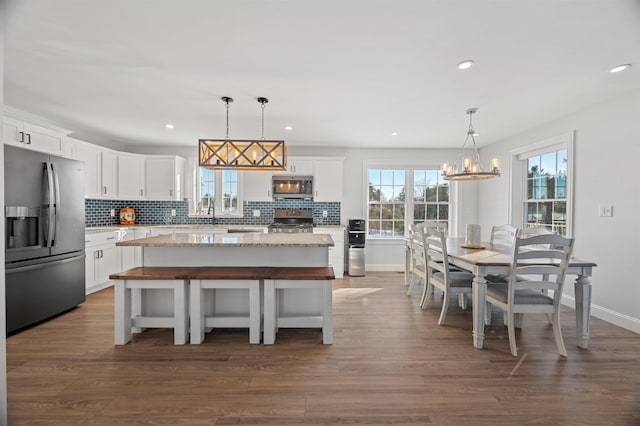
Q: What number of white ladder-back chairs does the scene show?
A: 6